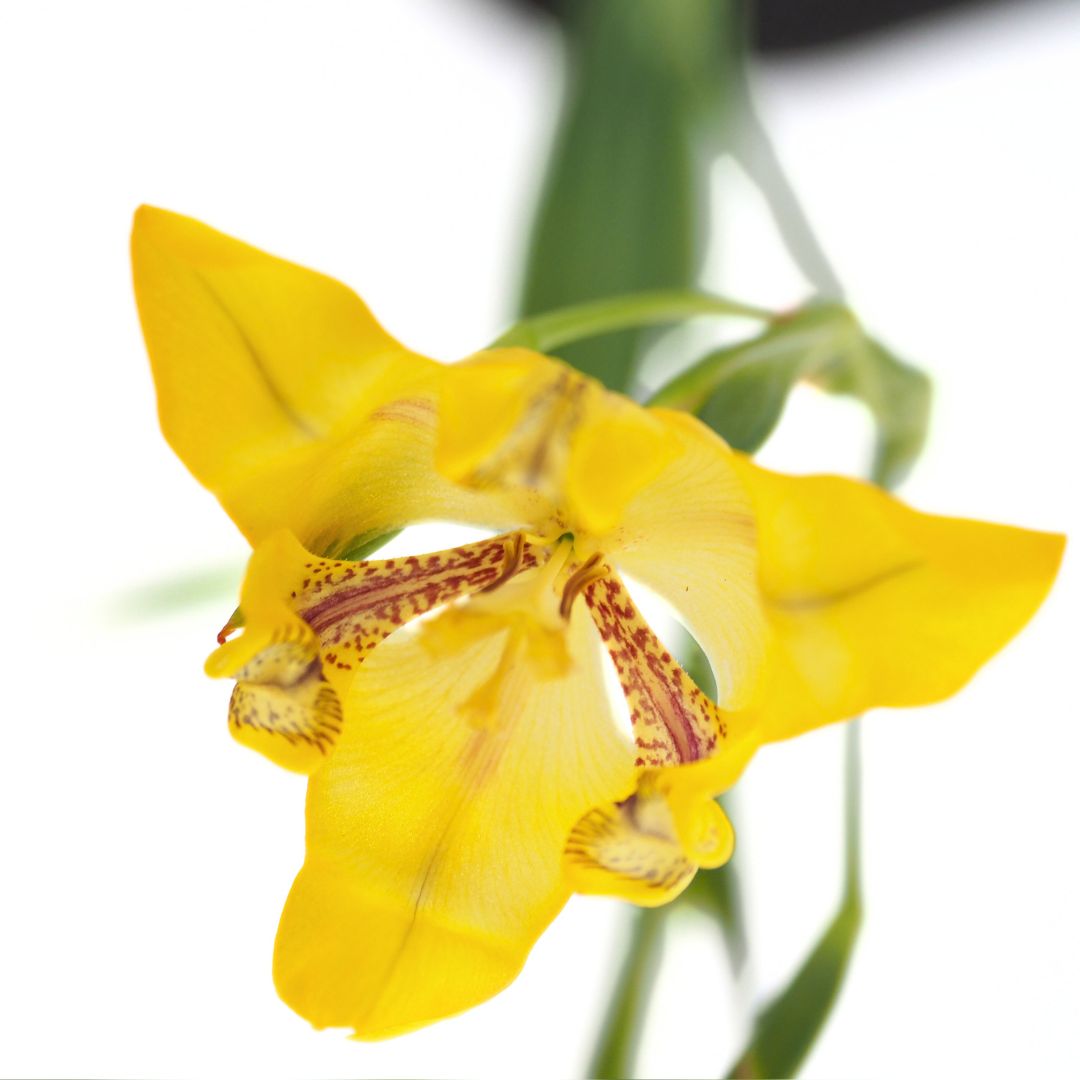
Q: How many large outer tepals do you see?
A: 3